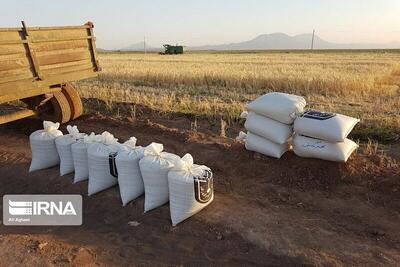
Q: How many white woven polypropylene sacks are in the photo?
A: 12